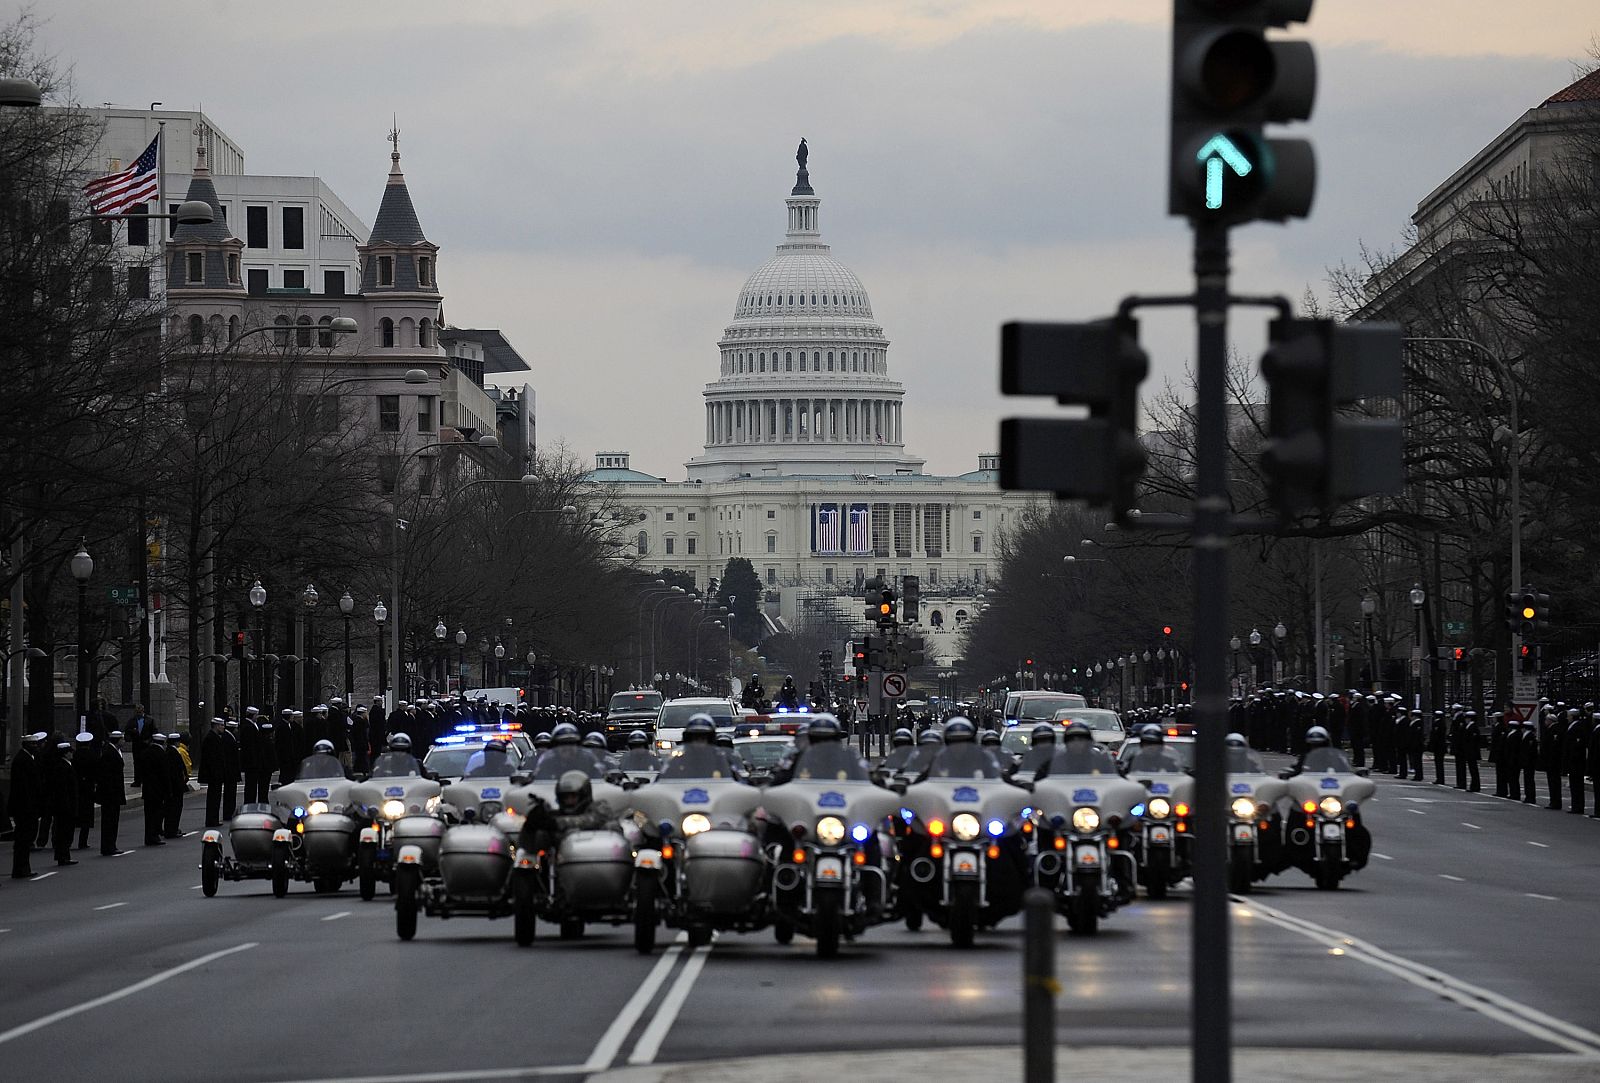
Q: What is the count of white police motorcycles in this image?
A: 11